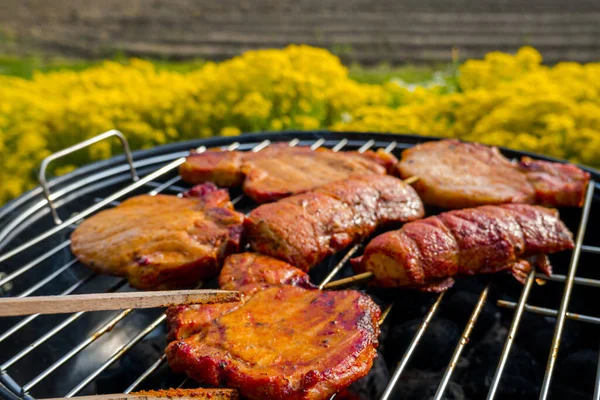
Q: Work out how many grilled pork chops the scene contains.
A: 4